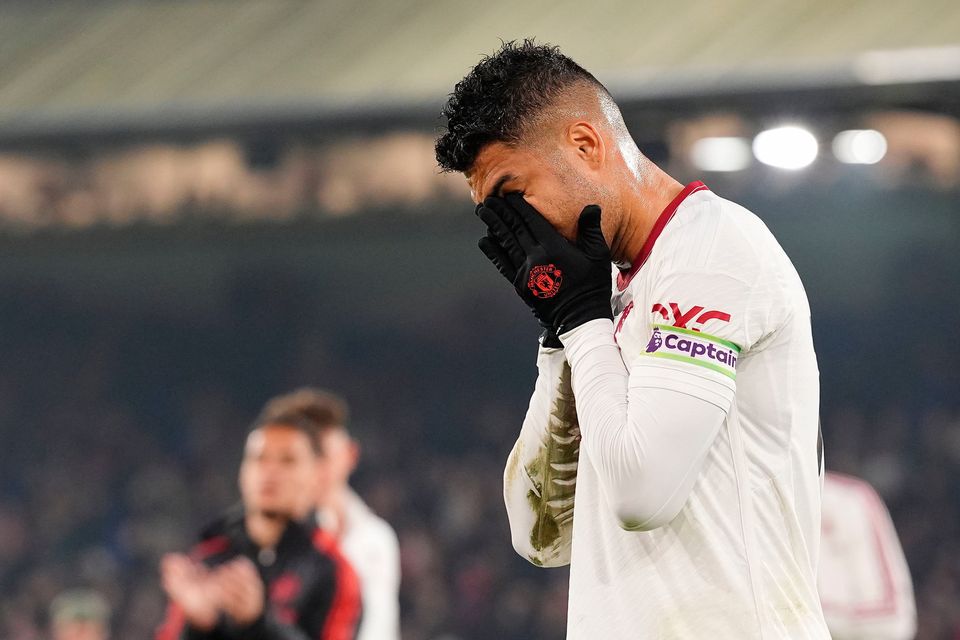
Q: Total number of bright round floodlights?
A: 3